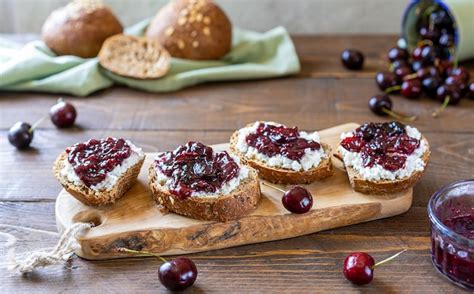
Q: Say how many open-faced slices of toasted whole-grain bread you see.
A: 4